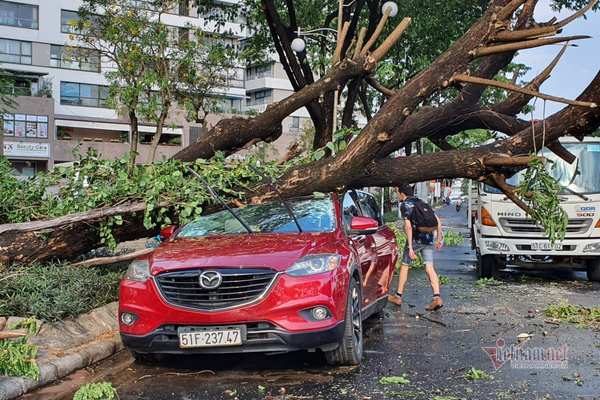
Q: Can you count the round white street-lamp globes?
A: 2